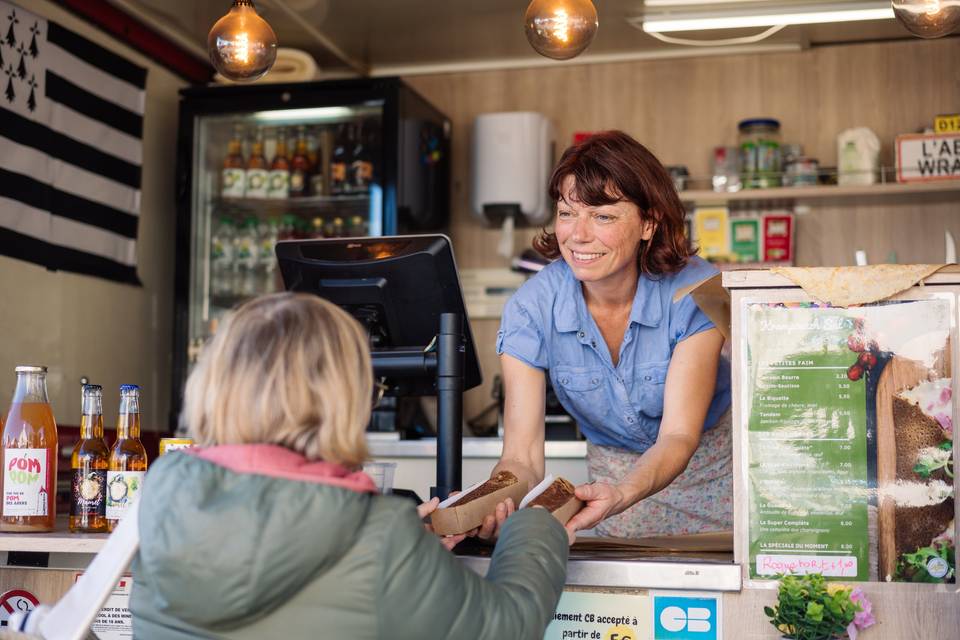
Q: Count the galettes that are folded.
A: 2